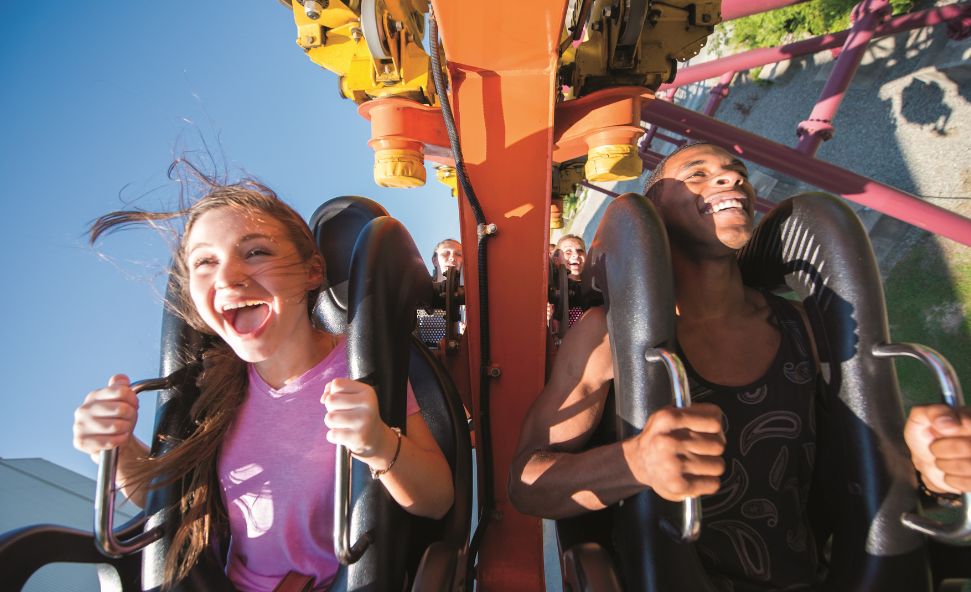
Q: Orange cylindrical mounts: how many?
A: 2